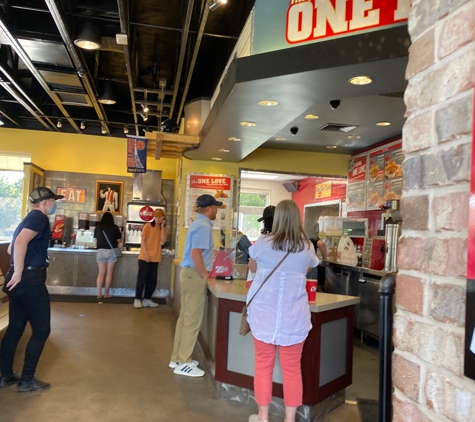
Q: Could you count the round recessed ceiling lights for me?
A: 11